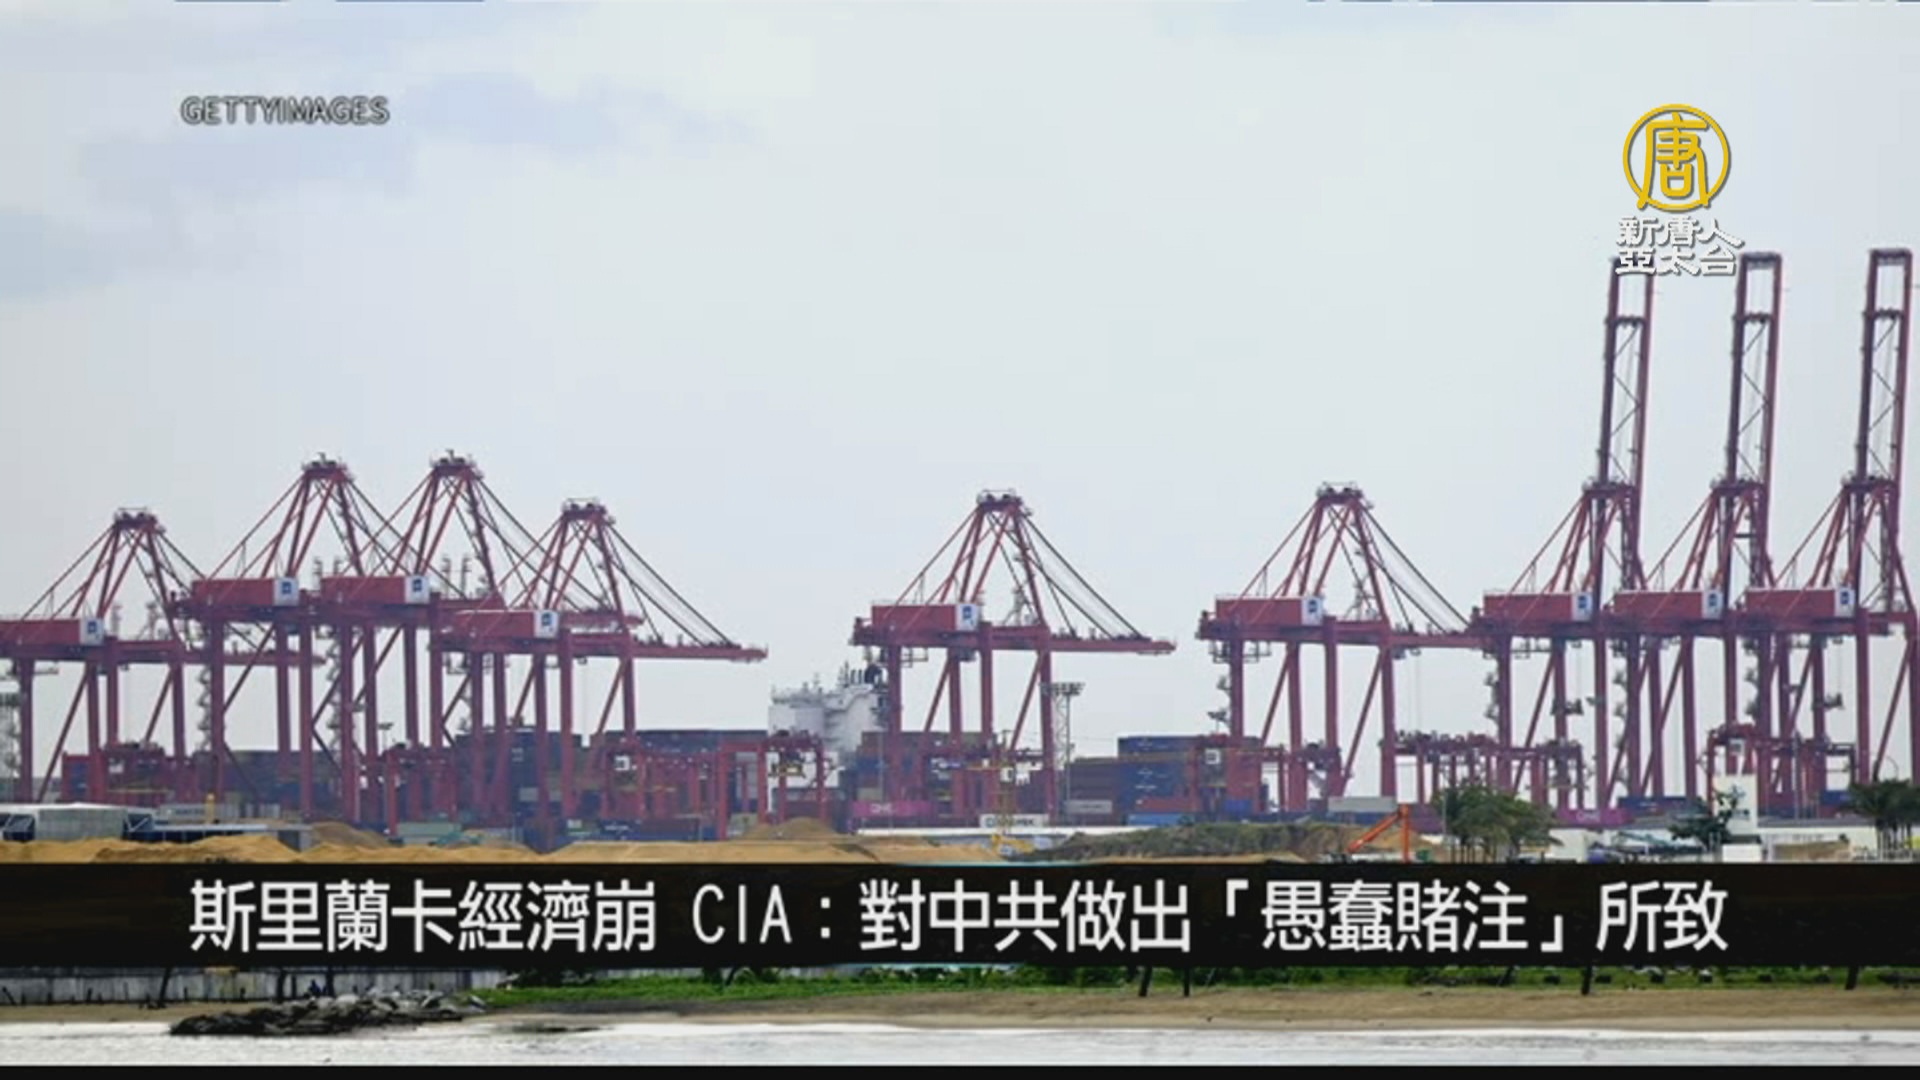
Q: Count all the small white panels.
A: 9